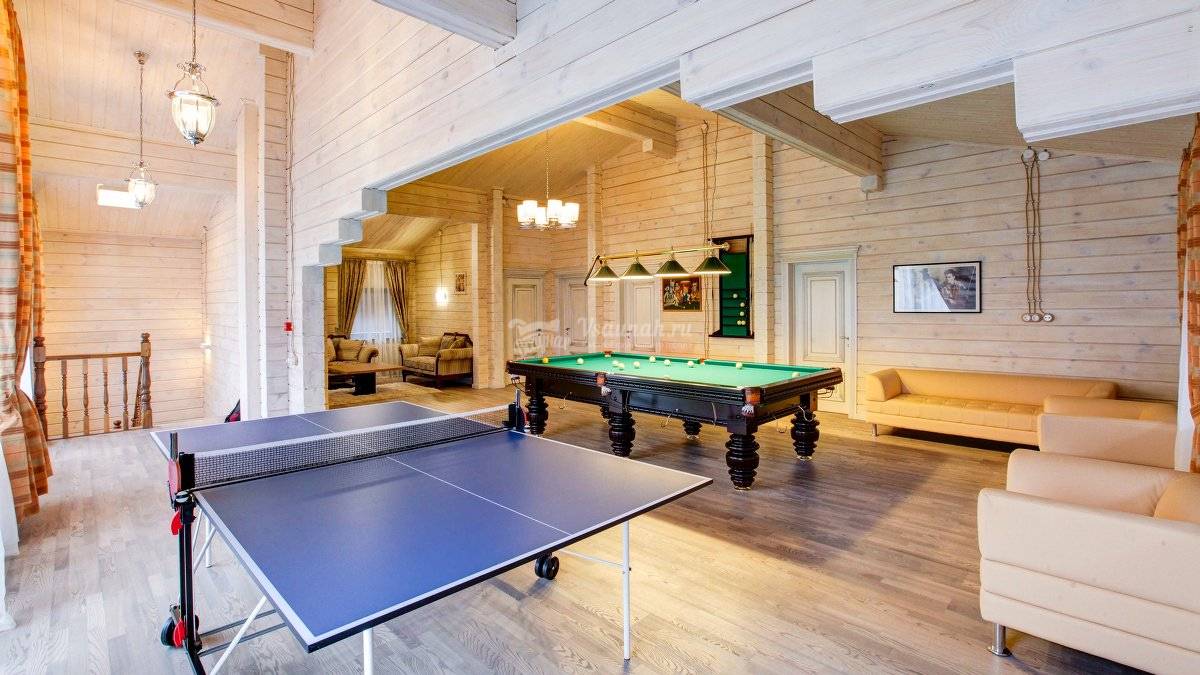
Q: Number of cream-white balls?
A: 15